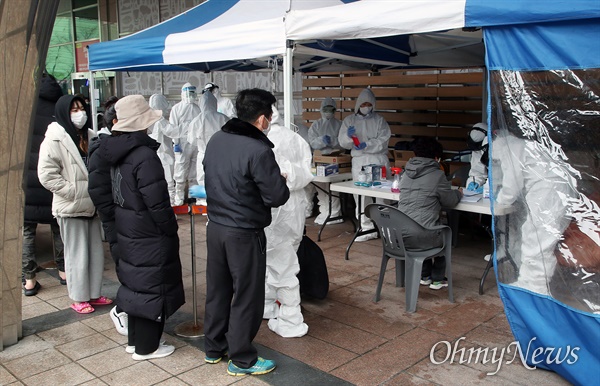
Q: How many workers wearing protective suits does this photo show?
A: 9